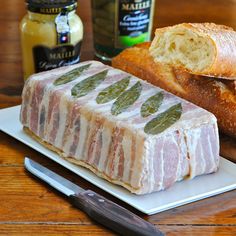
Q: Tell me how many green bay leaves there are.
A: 6